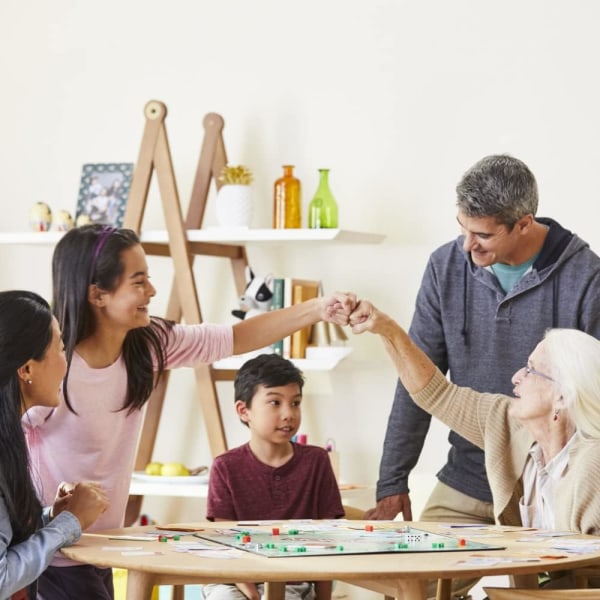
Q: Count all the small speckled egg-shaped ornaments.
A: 3